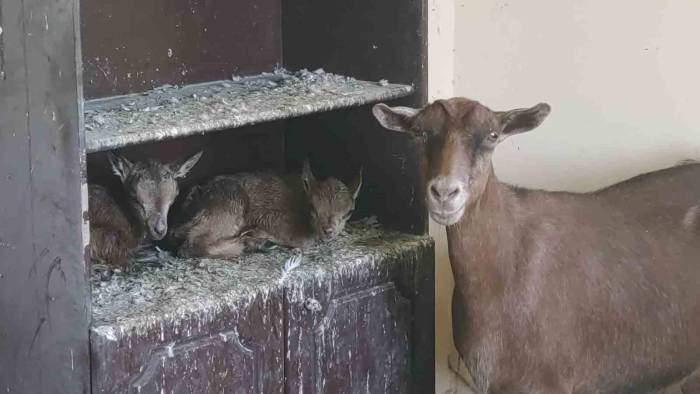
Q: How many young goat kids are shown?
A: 2